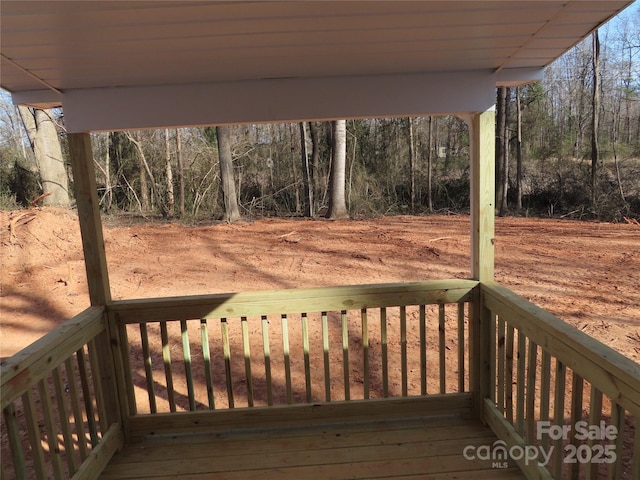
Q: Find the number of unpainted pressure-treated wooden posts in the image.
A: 2